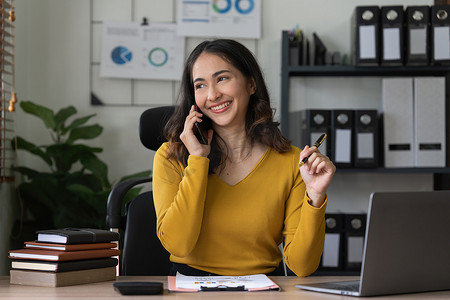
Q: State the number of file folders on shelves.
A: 11